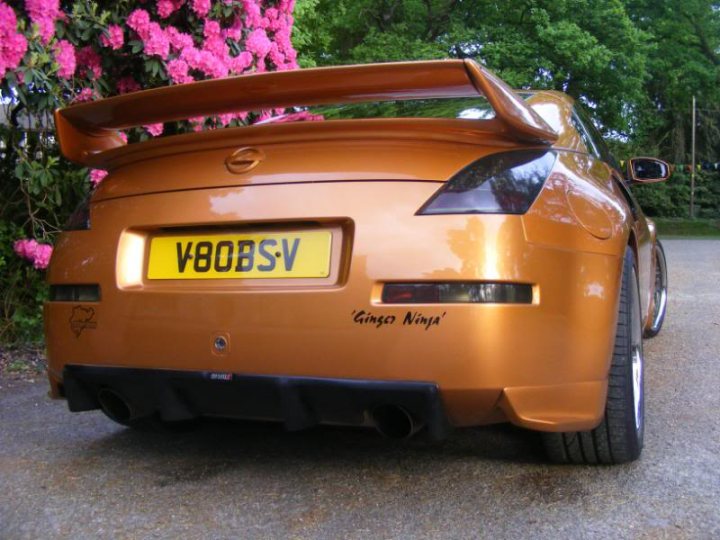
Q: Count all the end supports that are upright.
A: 2